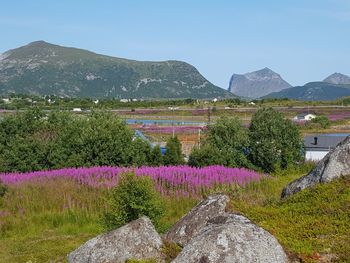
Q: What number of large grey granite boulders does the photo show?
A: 4